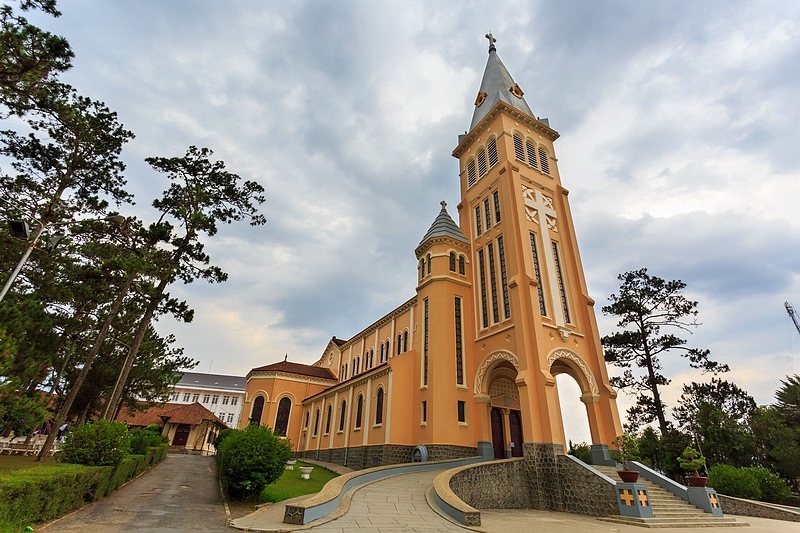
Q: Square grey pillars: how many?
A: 2